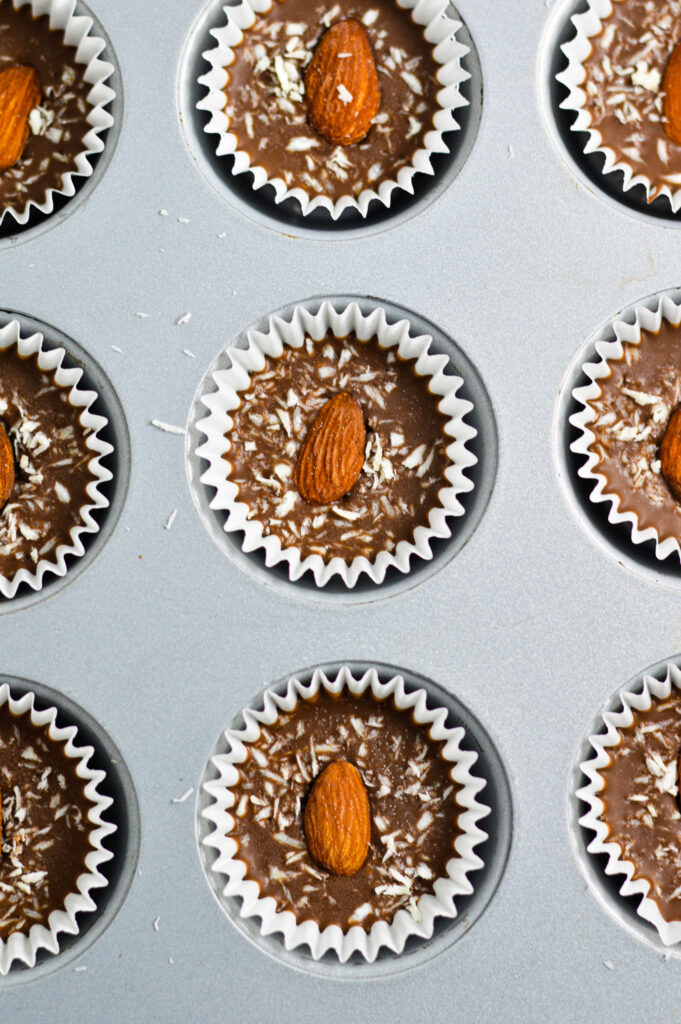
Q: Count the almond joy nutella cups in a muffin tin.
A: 9